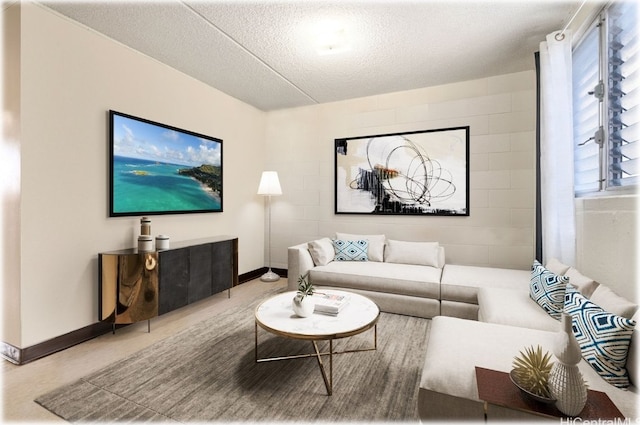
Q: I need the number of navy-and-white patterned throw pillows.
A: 3